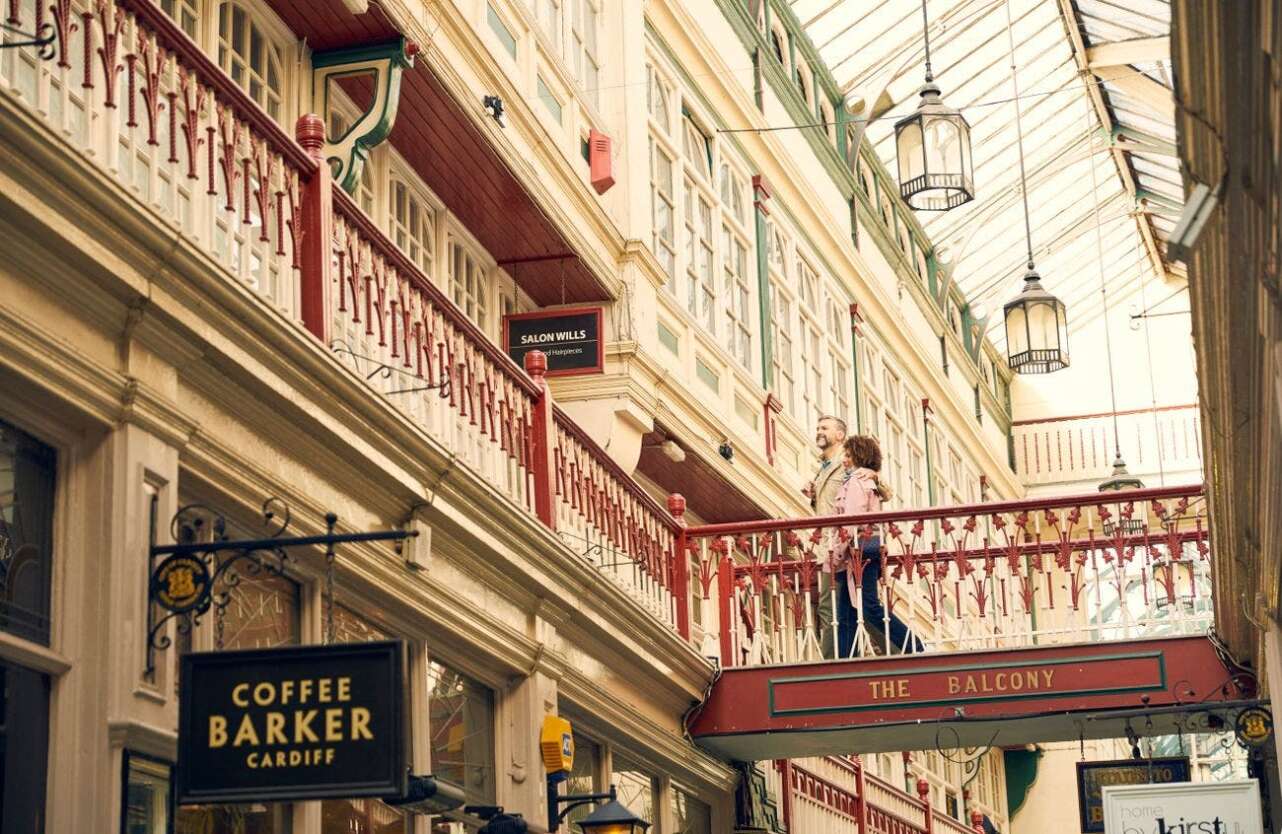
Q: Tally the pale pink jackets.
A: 1